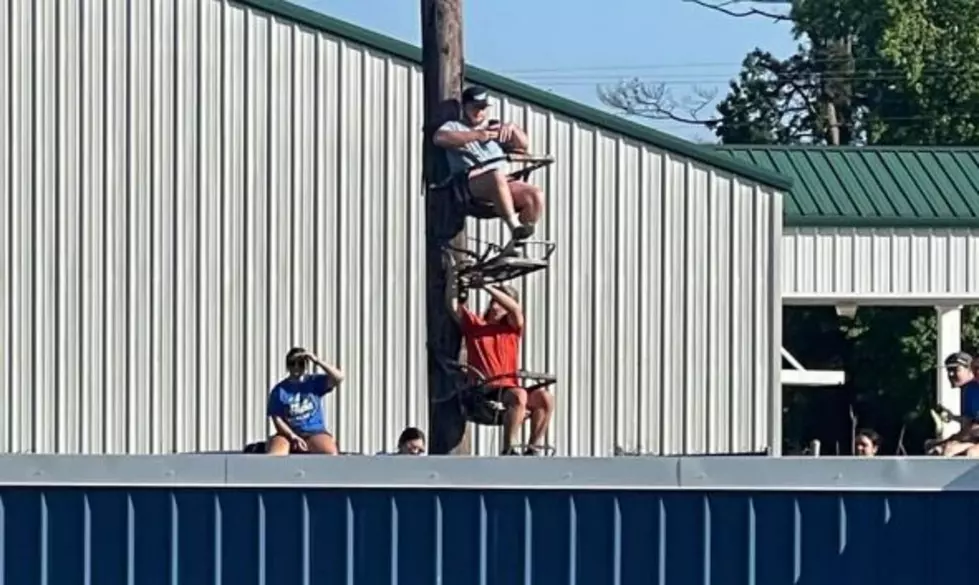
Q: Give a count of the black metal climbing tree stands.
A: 2